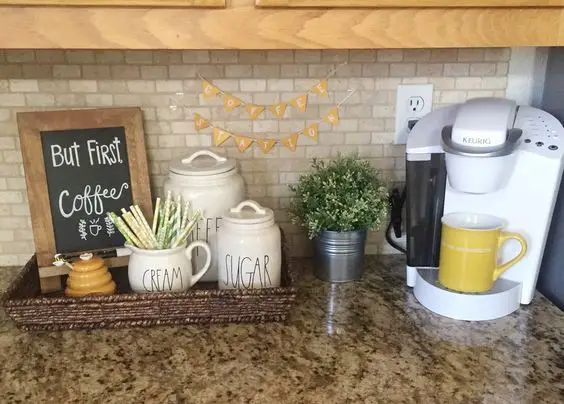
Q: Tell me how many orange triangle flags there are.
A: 13